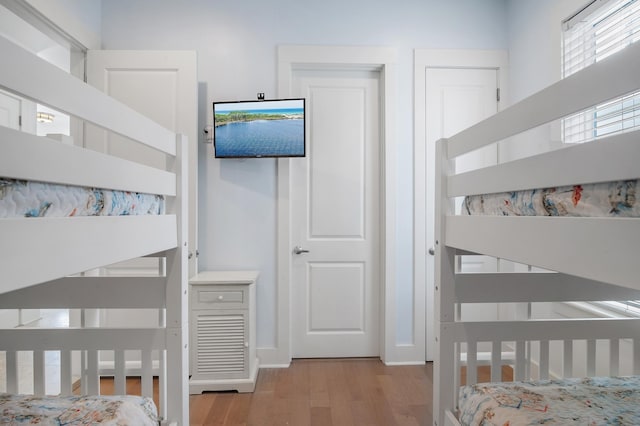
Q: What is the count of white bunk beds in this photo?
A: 2